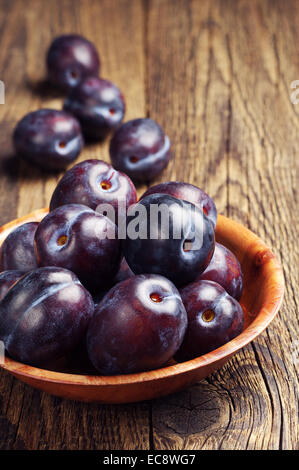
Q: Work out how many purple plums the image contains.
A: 15